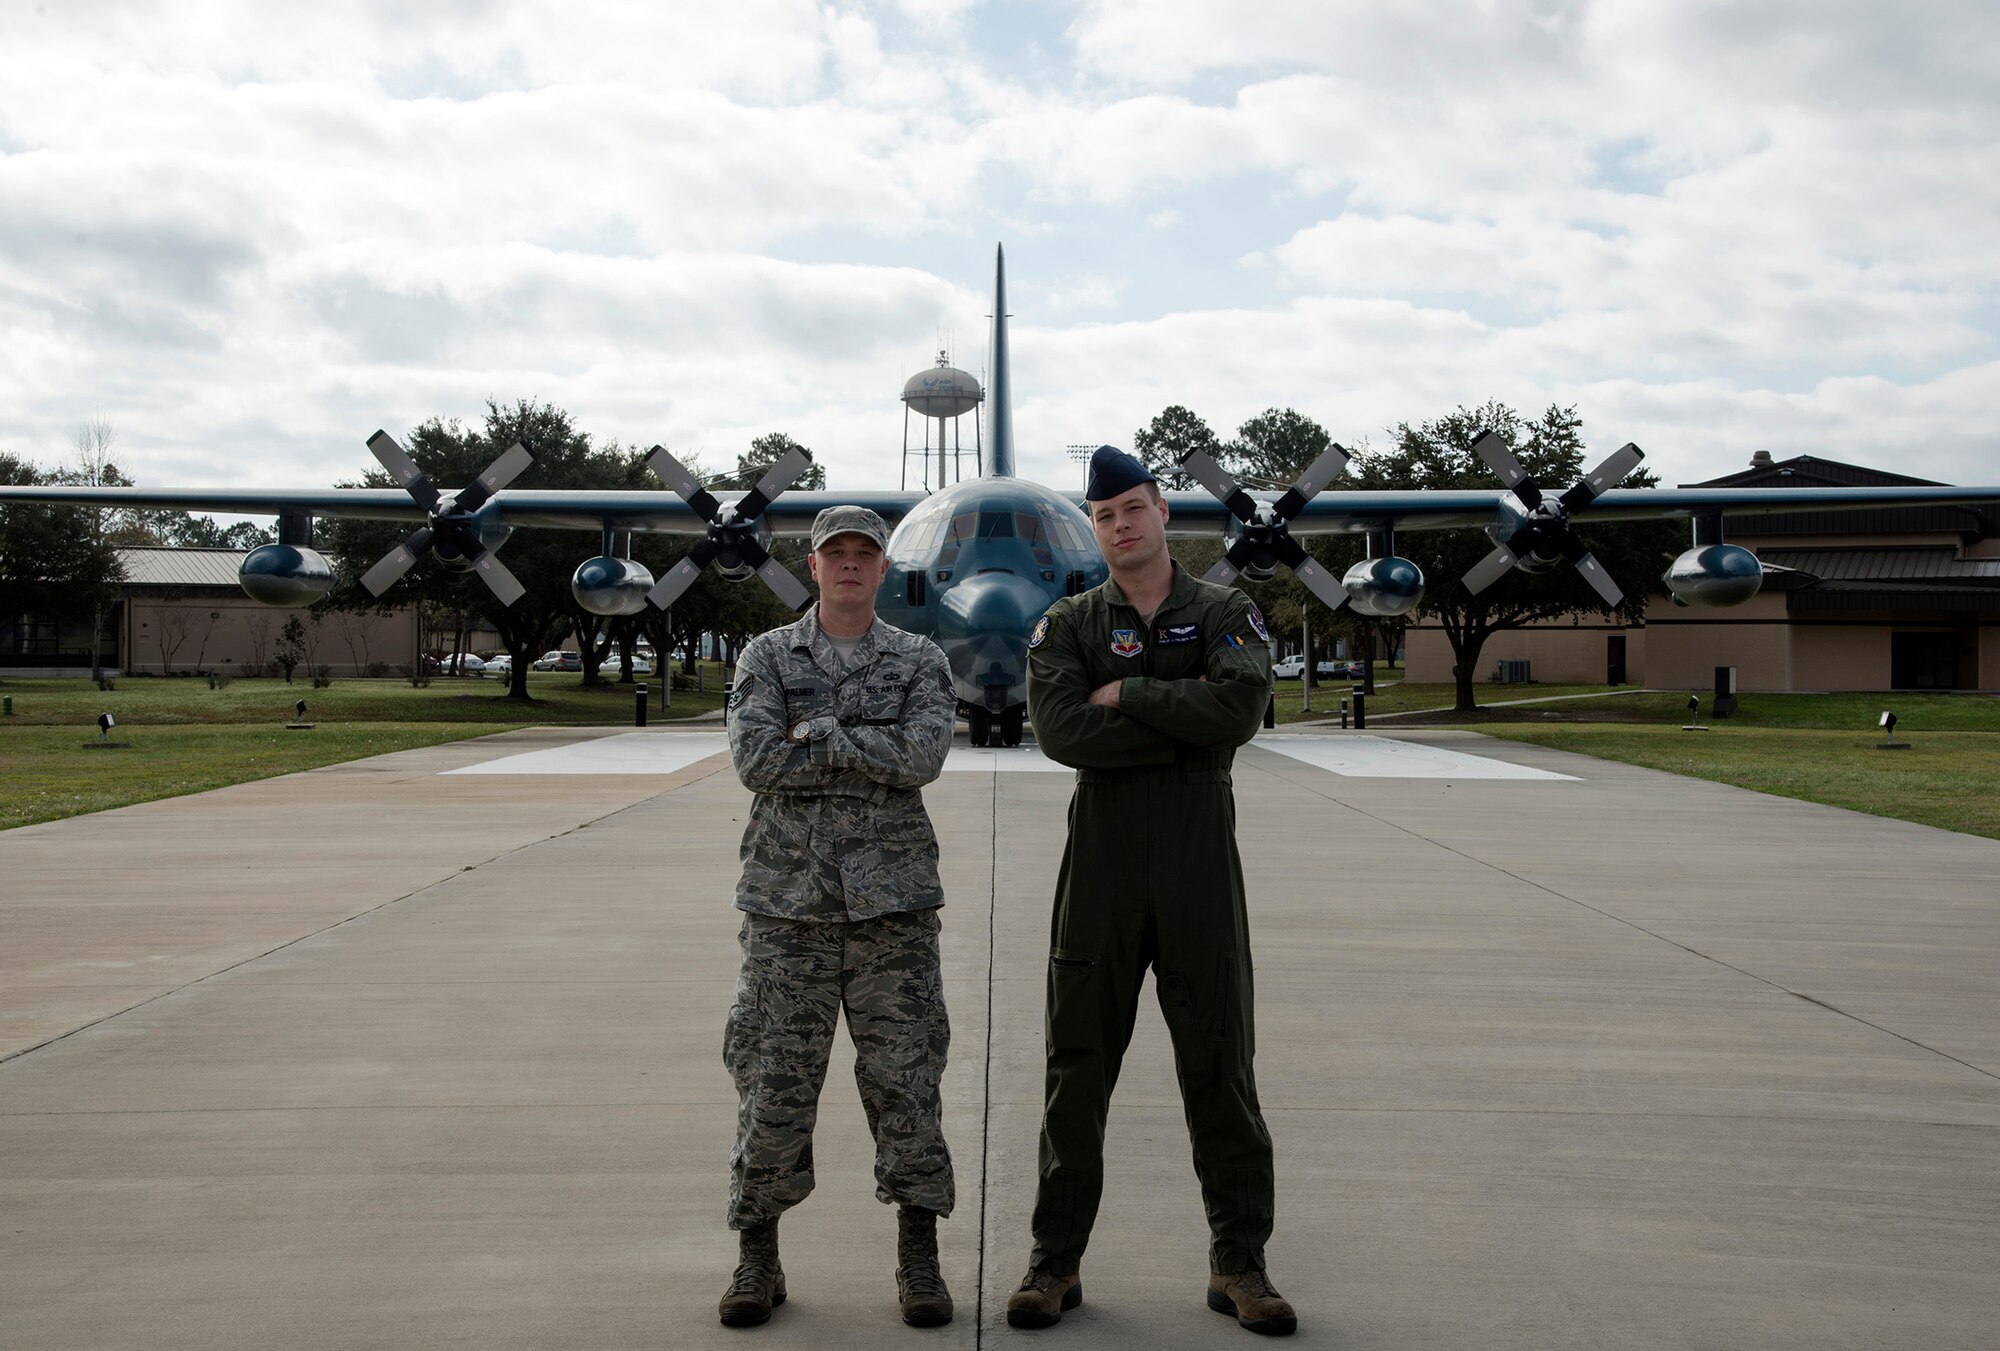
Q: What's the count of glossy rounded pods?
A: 4